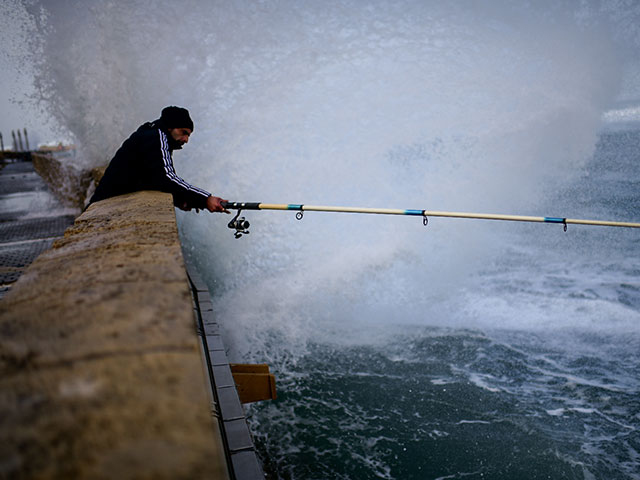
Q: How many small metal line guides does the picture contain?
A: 3